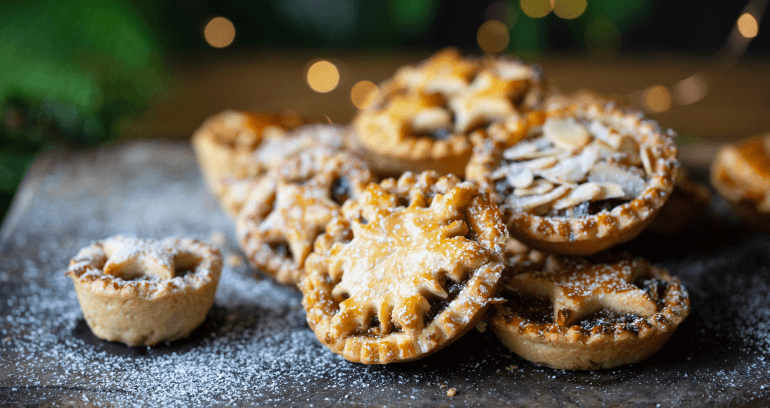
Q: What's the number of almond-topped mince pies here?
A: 1